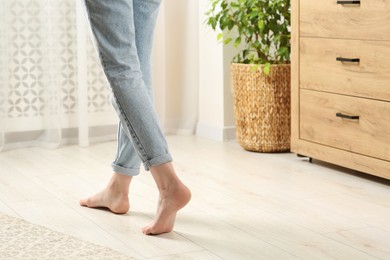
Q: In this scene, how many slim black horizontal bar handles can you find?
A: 3